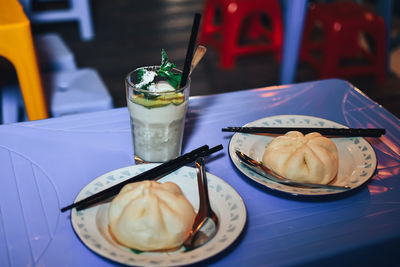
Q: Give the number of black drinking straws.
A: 1